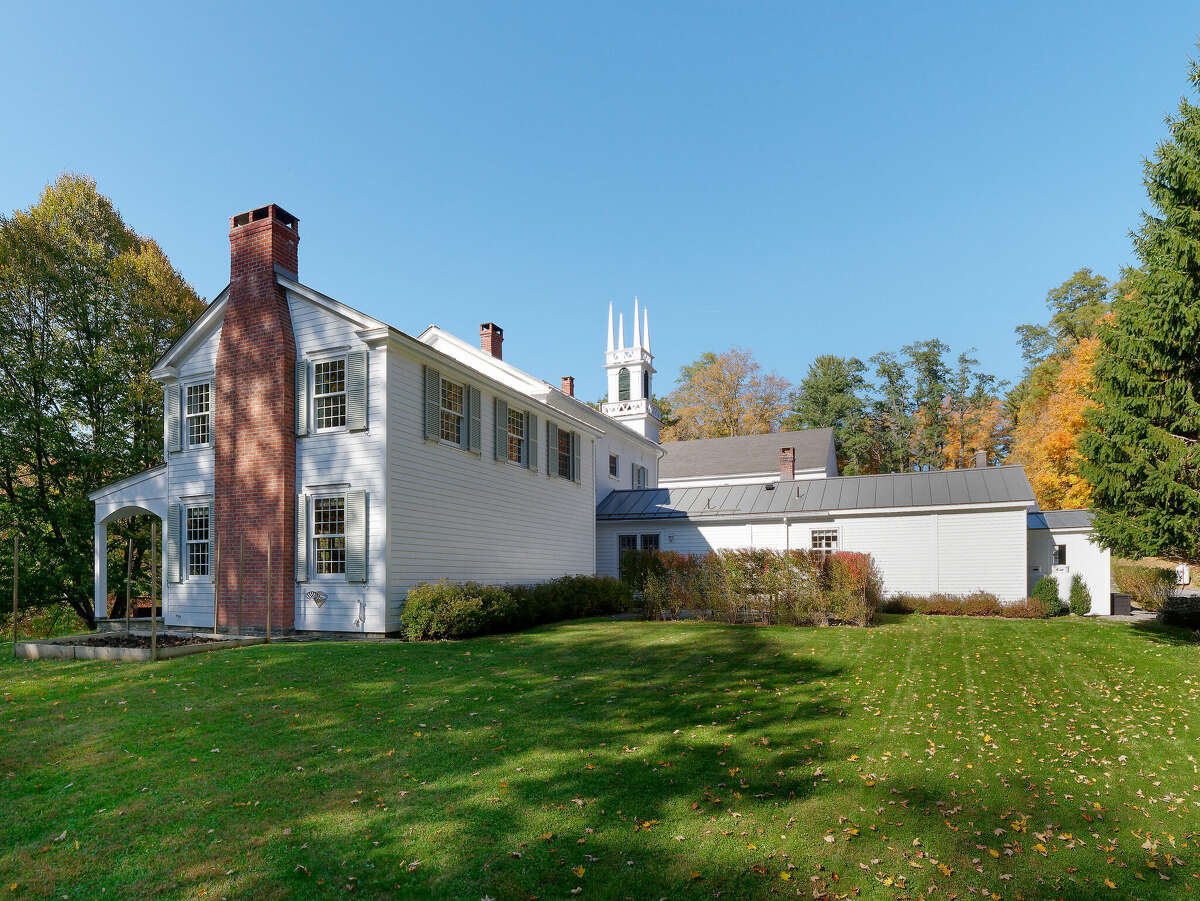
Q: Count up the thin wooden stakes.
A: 6